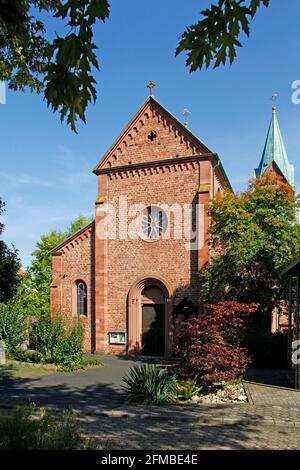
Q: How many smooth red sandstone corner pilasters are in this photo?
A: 3